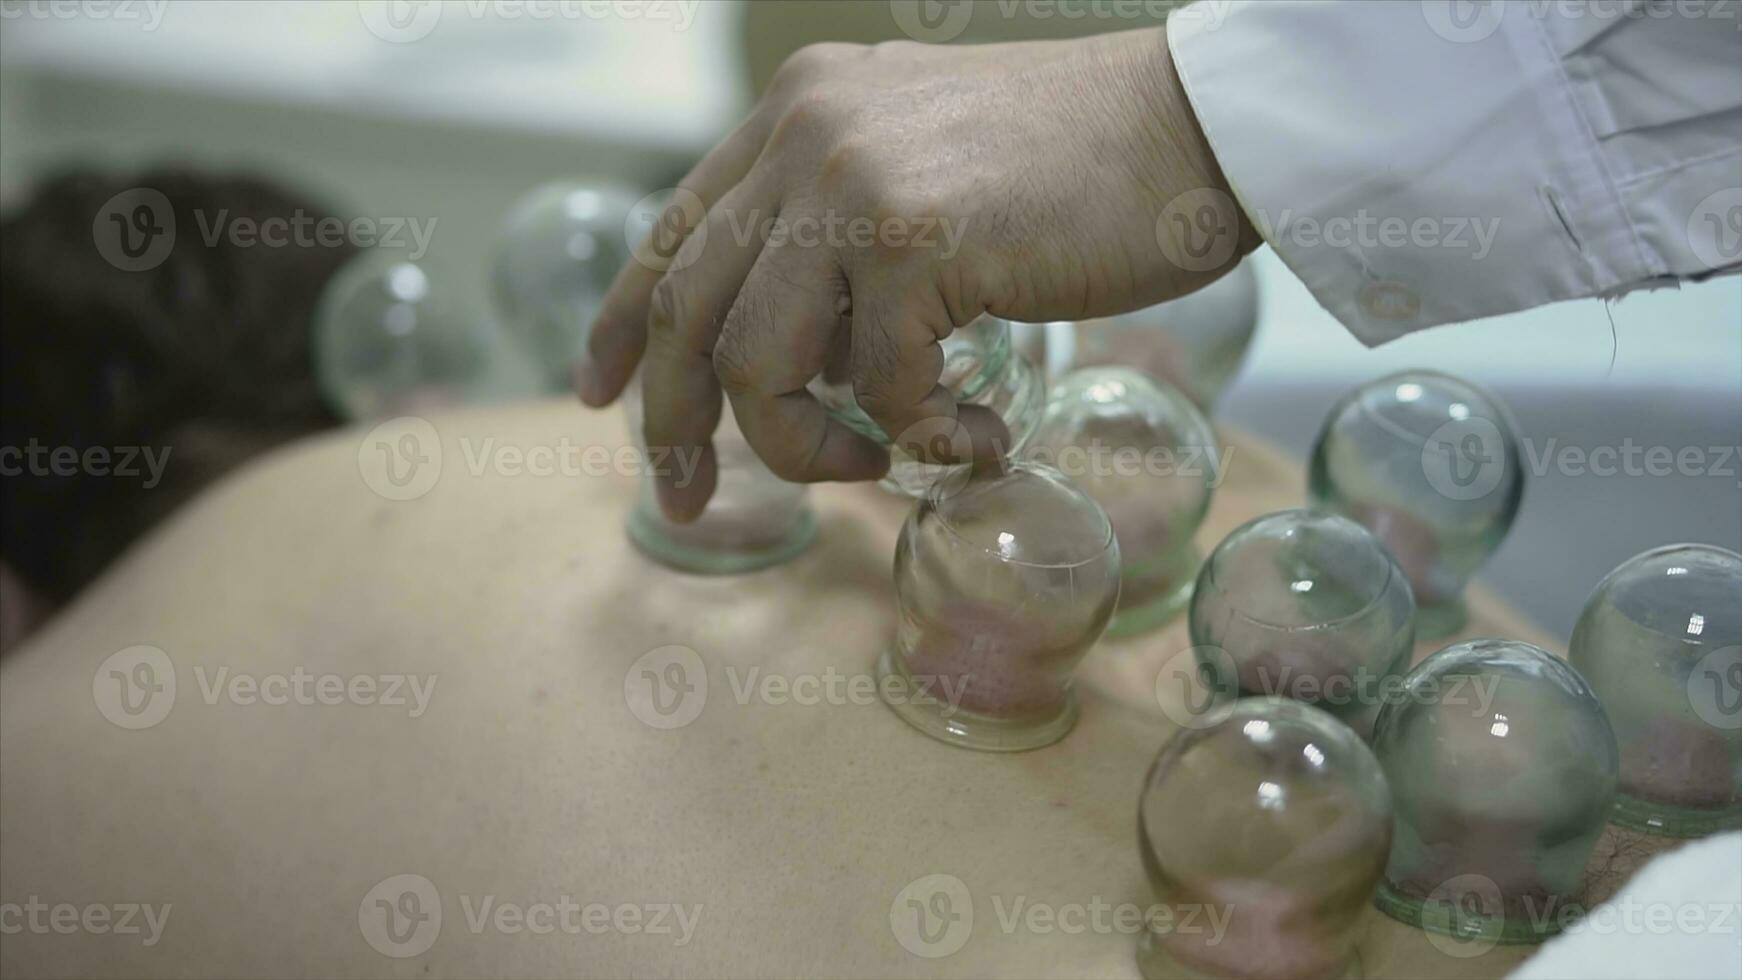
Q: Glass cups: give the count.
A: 12